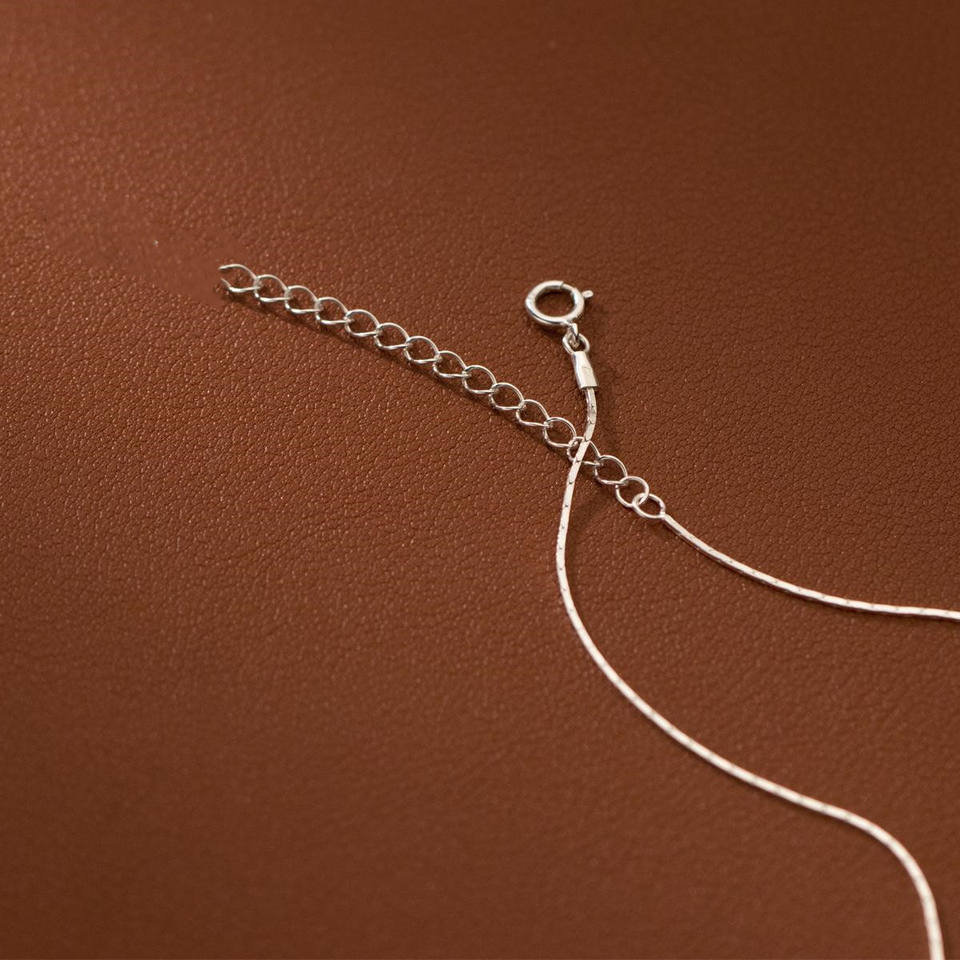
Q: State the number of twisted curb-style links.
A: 14